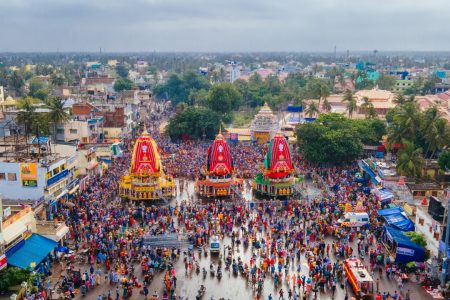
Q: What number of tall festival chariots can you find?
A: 3